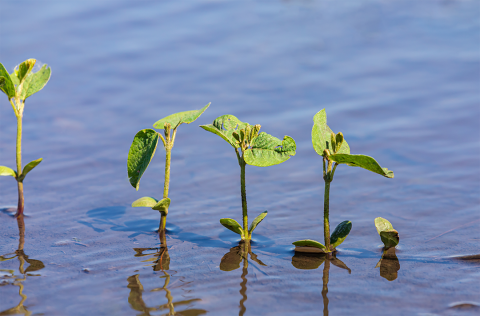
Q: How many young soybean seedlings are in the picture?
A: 5